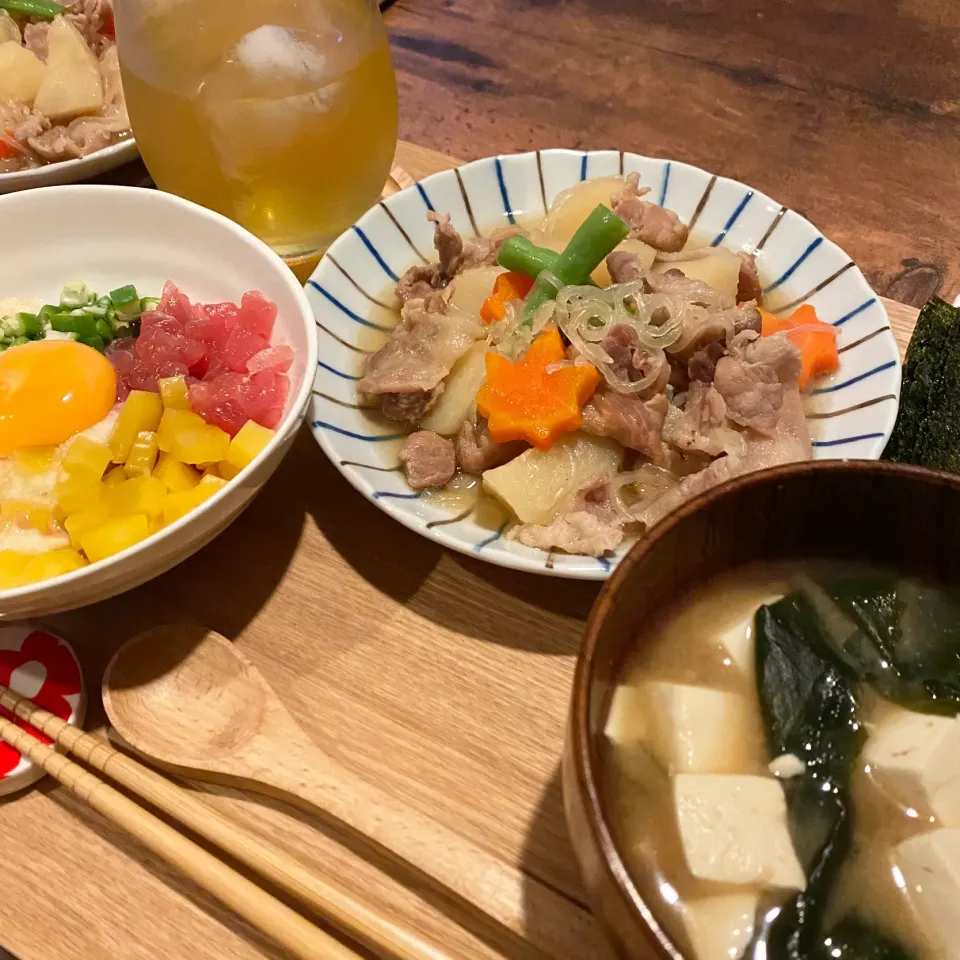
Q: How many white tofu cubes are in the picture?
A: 7